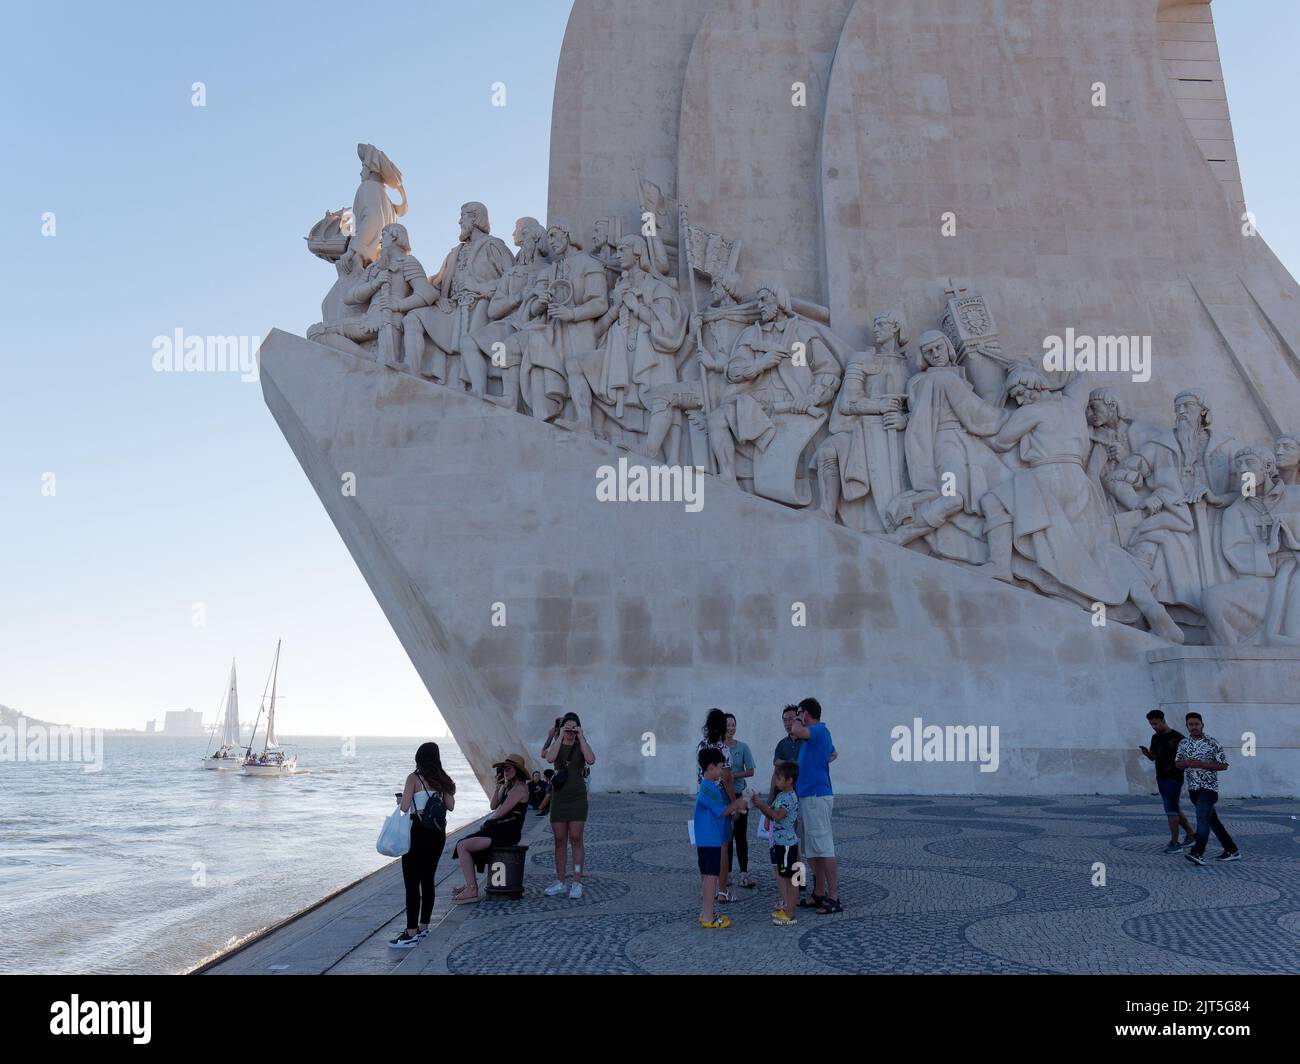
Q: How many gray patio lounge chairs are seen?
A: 0